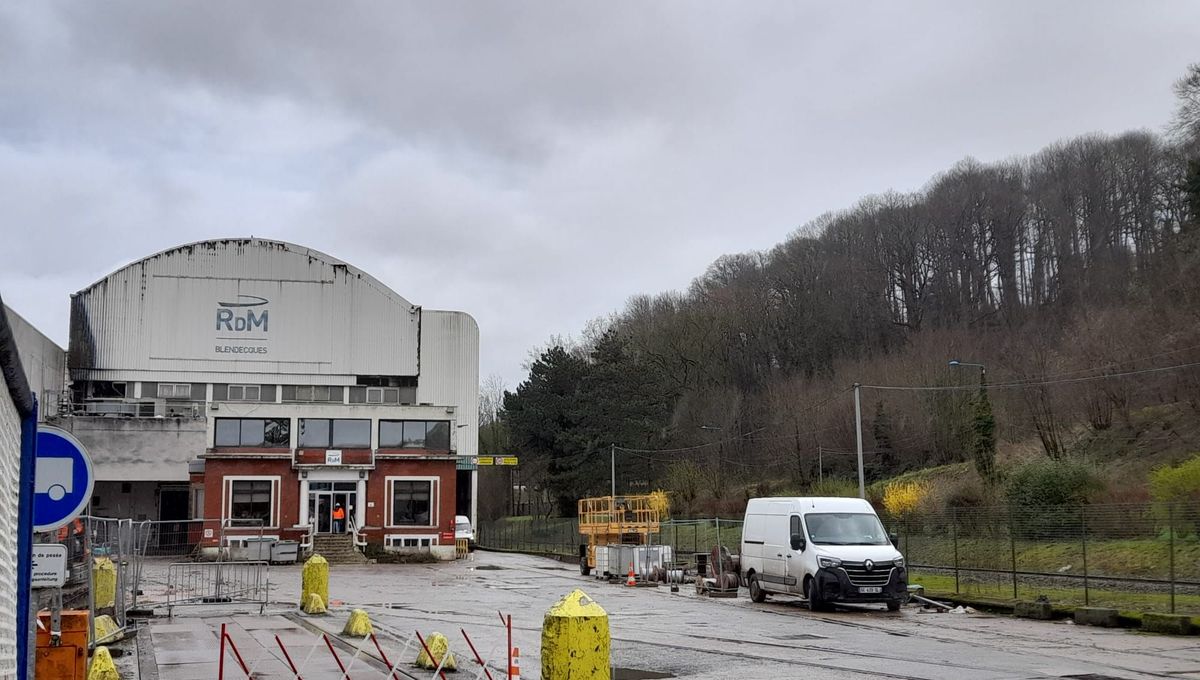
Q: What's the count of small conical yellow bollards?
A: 5